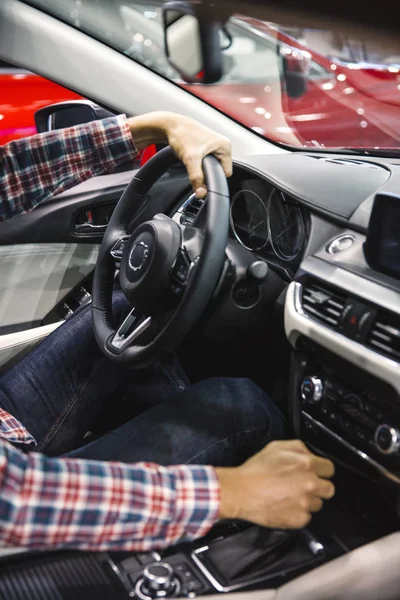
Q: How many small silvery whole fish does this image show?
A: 0